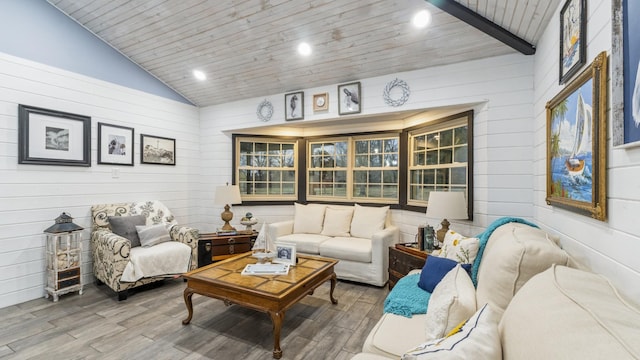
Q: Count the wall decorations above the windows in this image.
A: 5